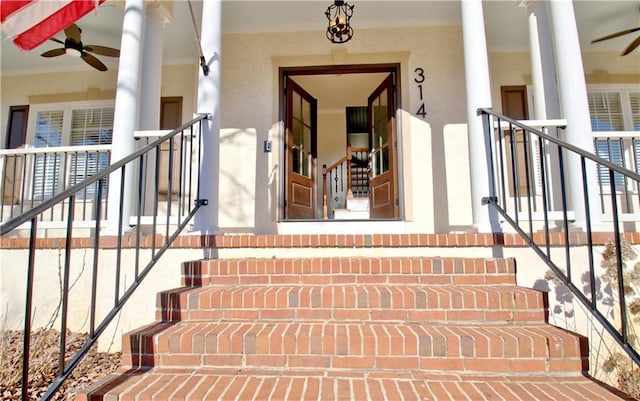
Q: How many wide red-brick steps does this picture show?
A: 4